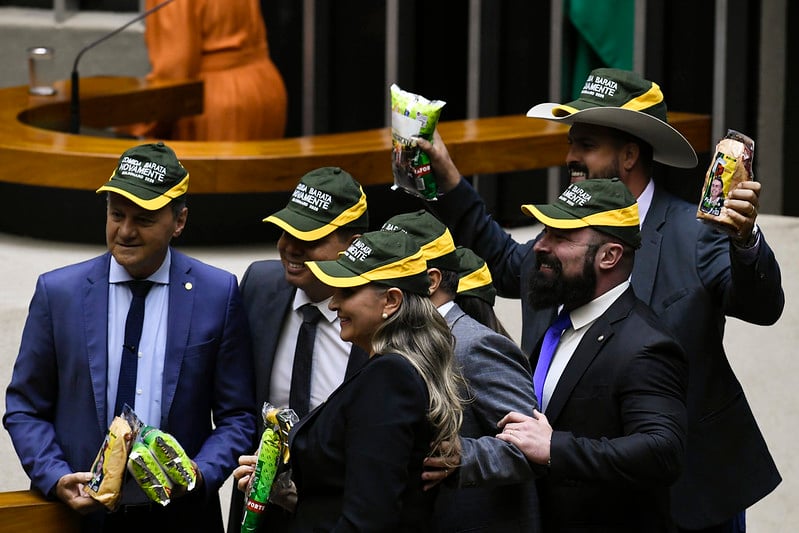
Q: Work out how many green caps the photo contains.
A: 7